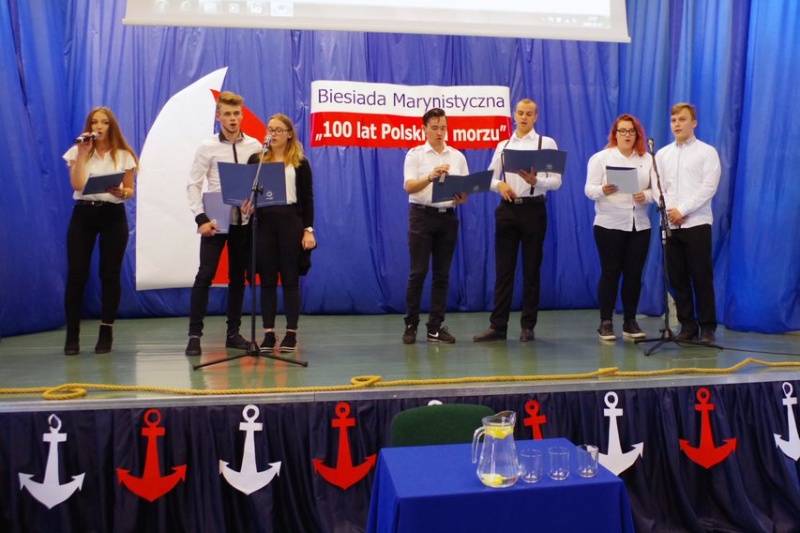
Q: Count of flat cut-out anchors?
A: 9